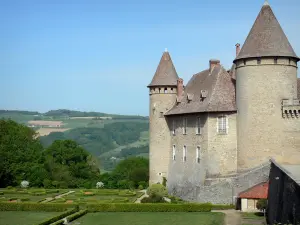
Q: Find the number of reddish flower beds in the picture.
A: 3